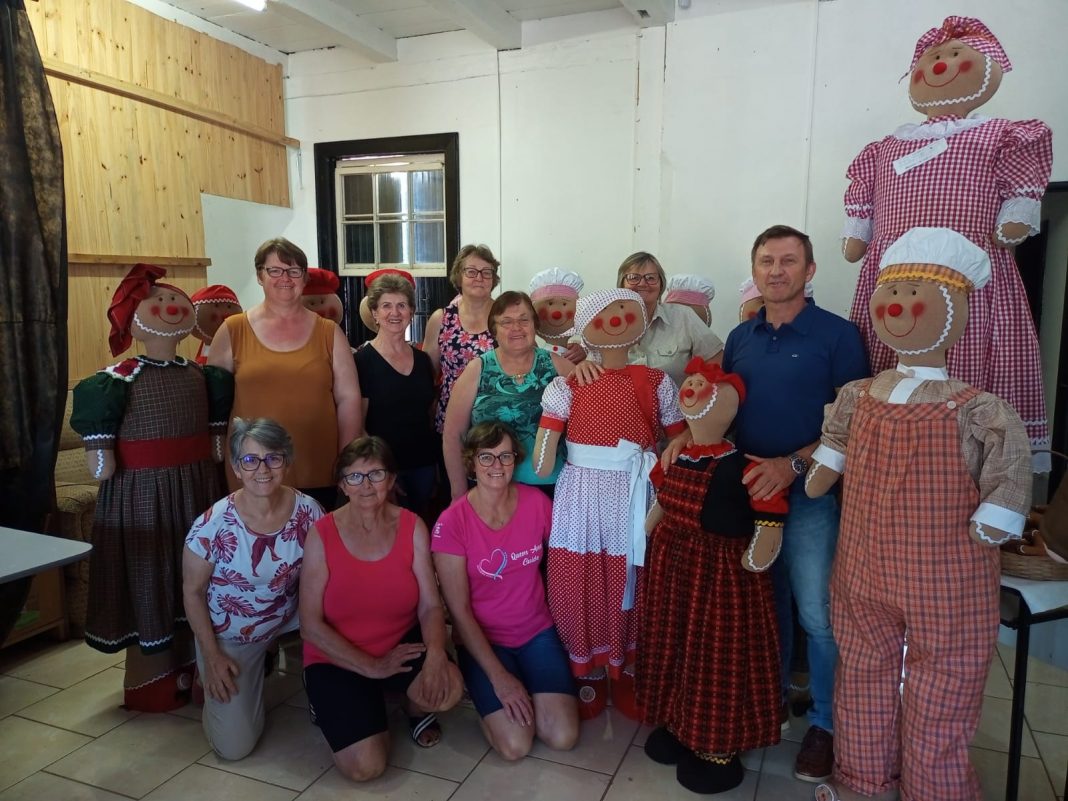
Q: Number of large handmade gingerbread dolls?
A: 11